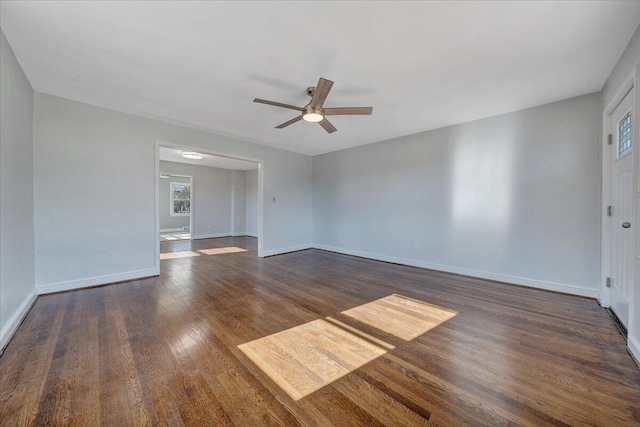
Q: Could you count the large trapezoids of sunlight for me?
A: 2